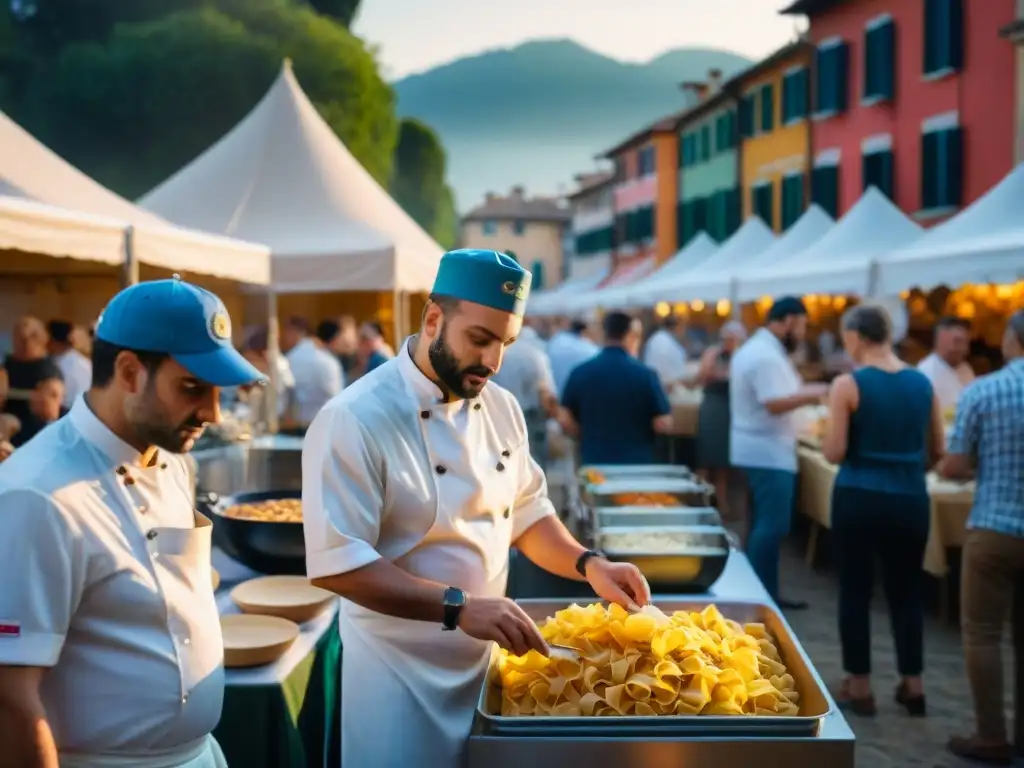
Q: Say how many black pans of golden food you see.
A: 1